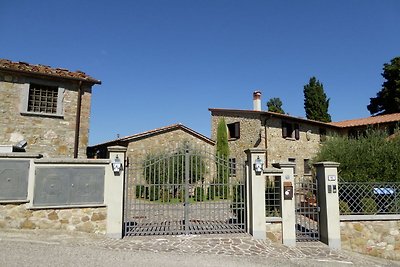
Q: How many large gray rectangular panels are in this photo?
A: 2